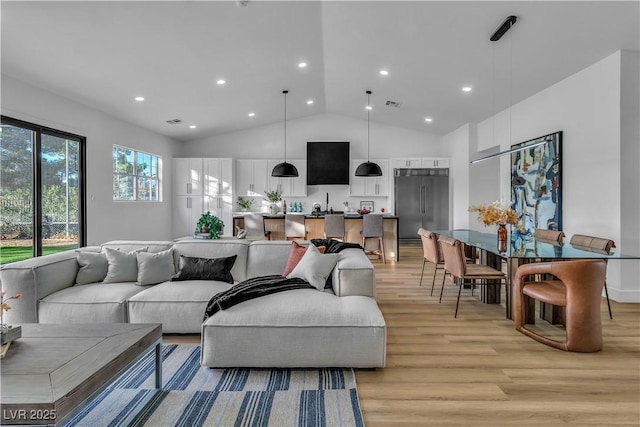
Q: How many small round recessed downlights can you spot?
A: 10